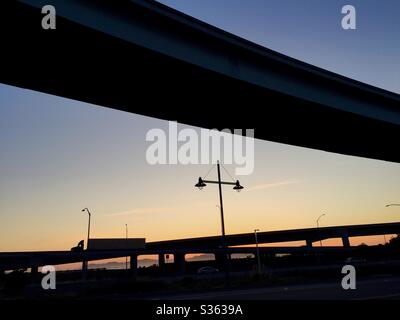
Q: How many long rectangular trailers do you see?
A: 1